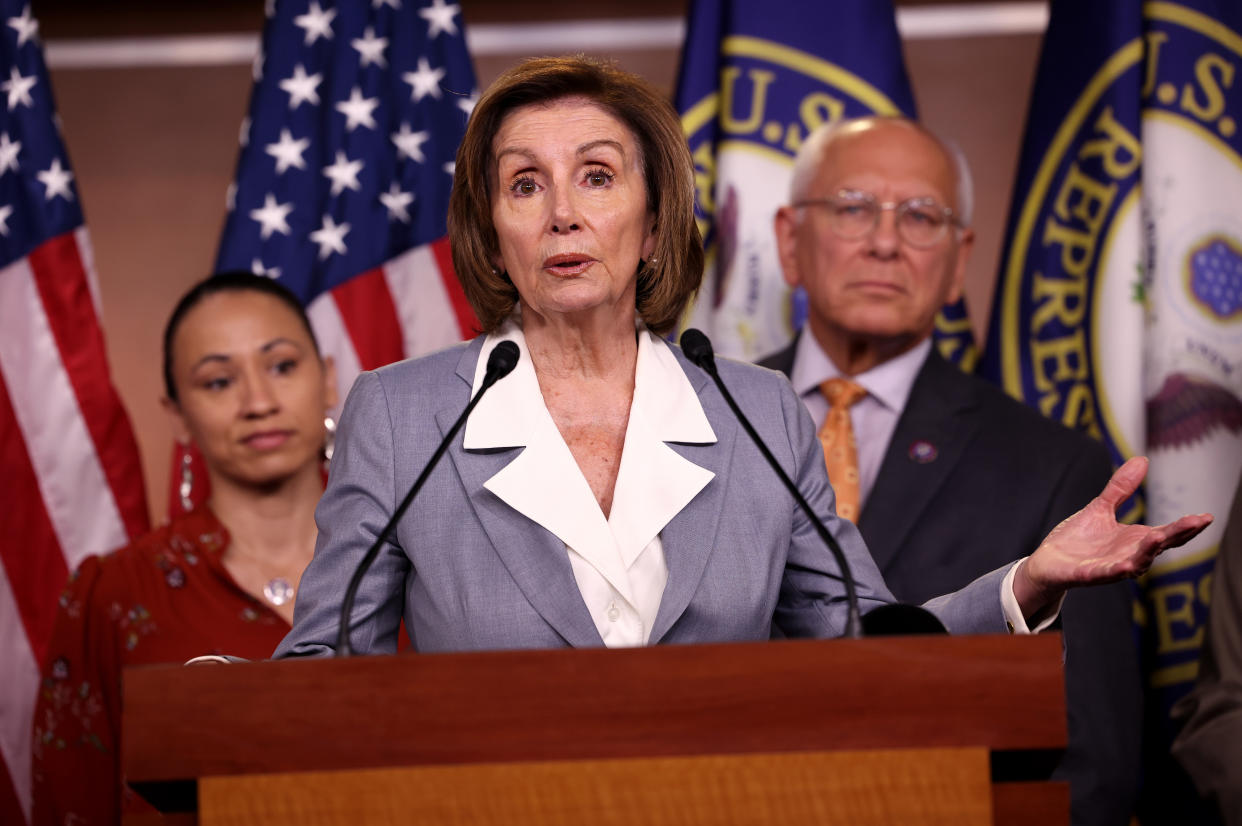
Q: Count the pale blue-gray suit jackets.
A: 1